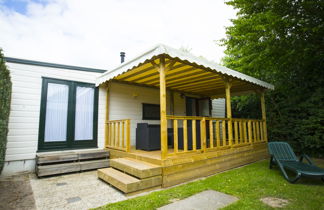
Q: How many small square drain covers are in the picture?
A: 2